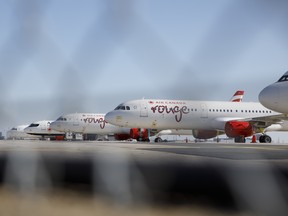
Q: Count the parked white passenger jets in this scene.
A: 5